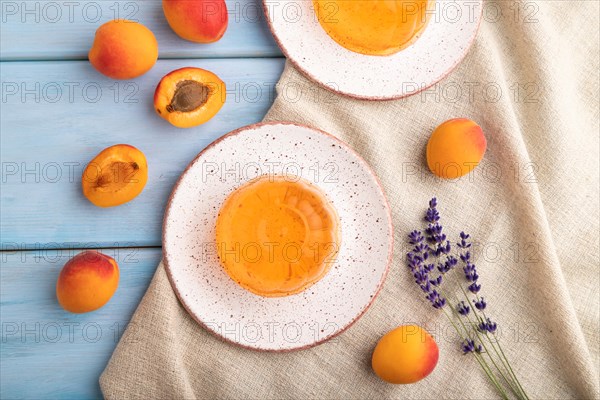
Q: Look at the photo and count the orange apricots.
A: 7